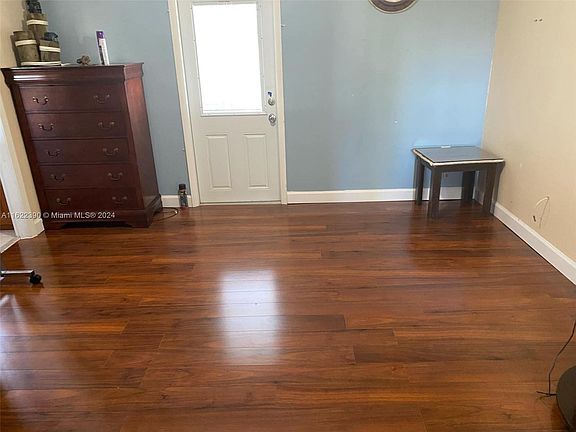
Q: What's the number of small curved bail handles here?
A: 10